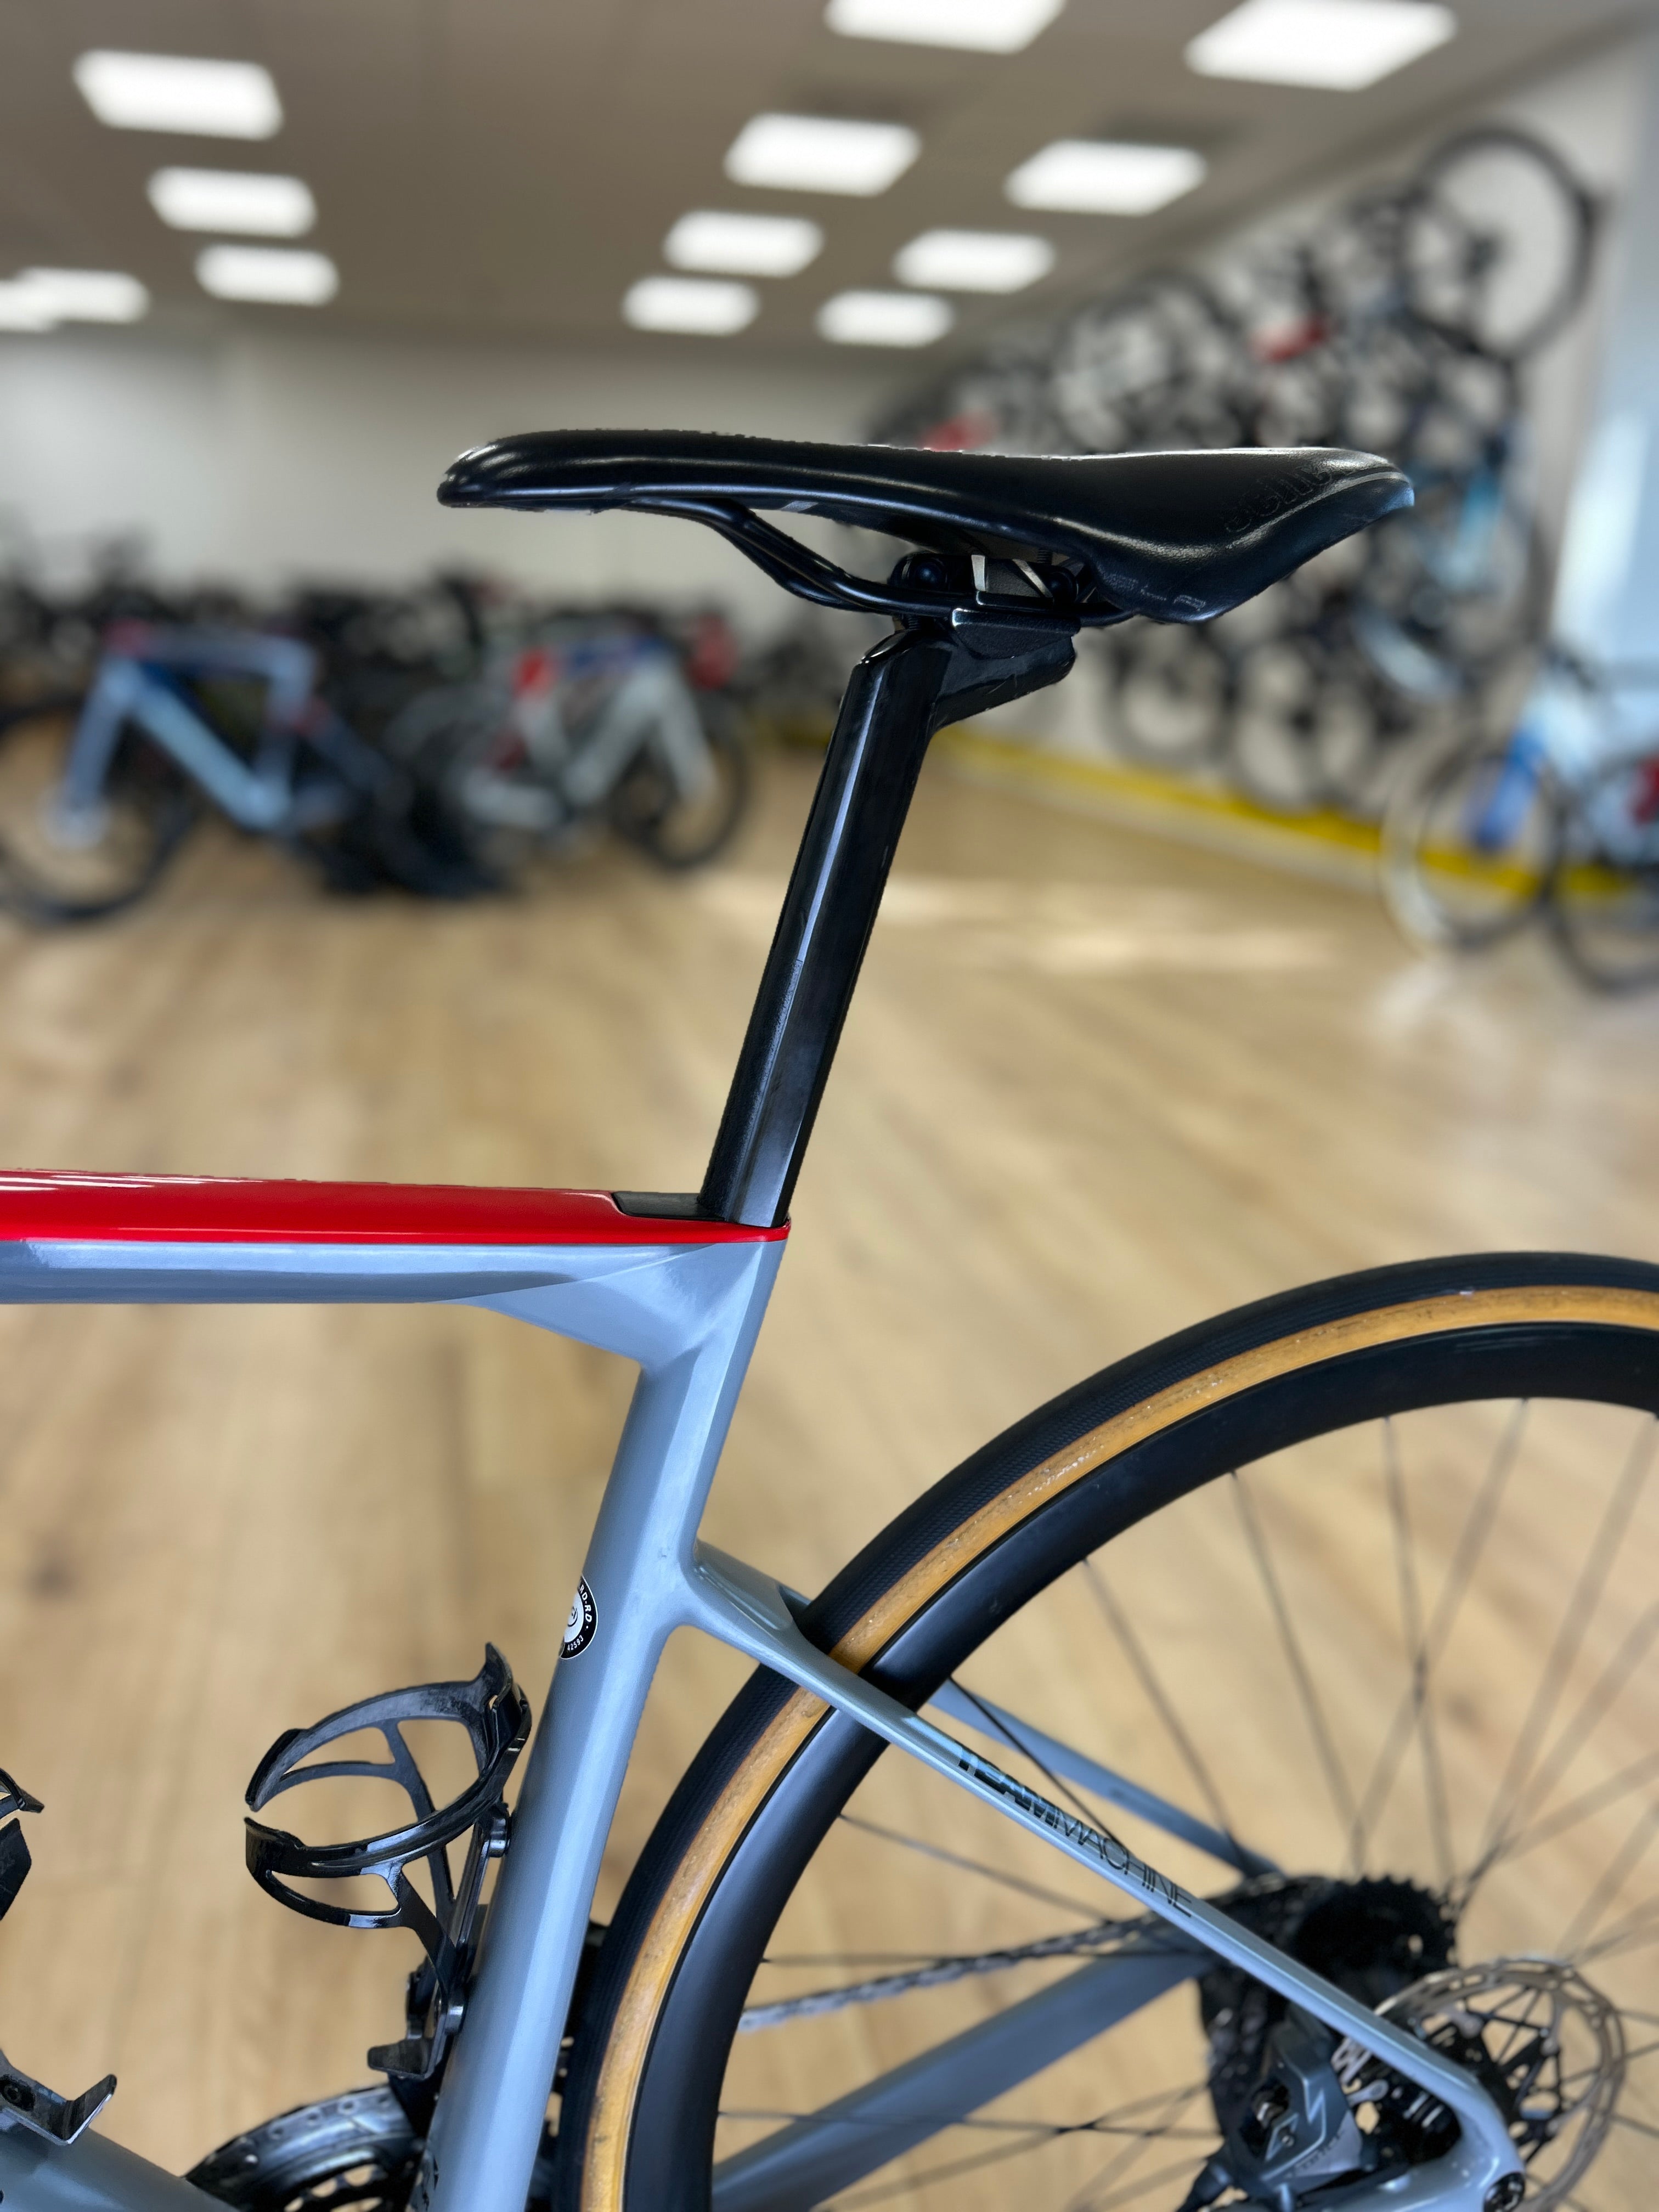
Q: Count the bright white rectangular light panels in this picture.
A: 13